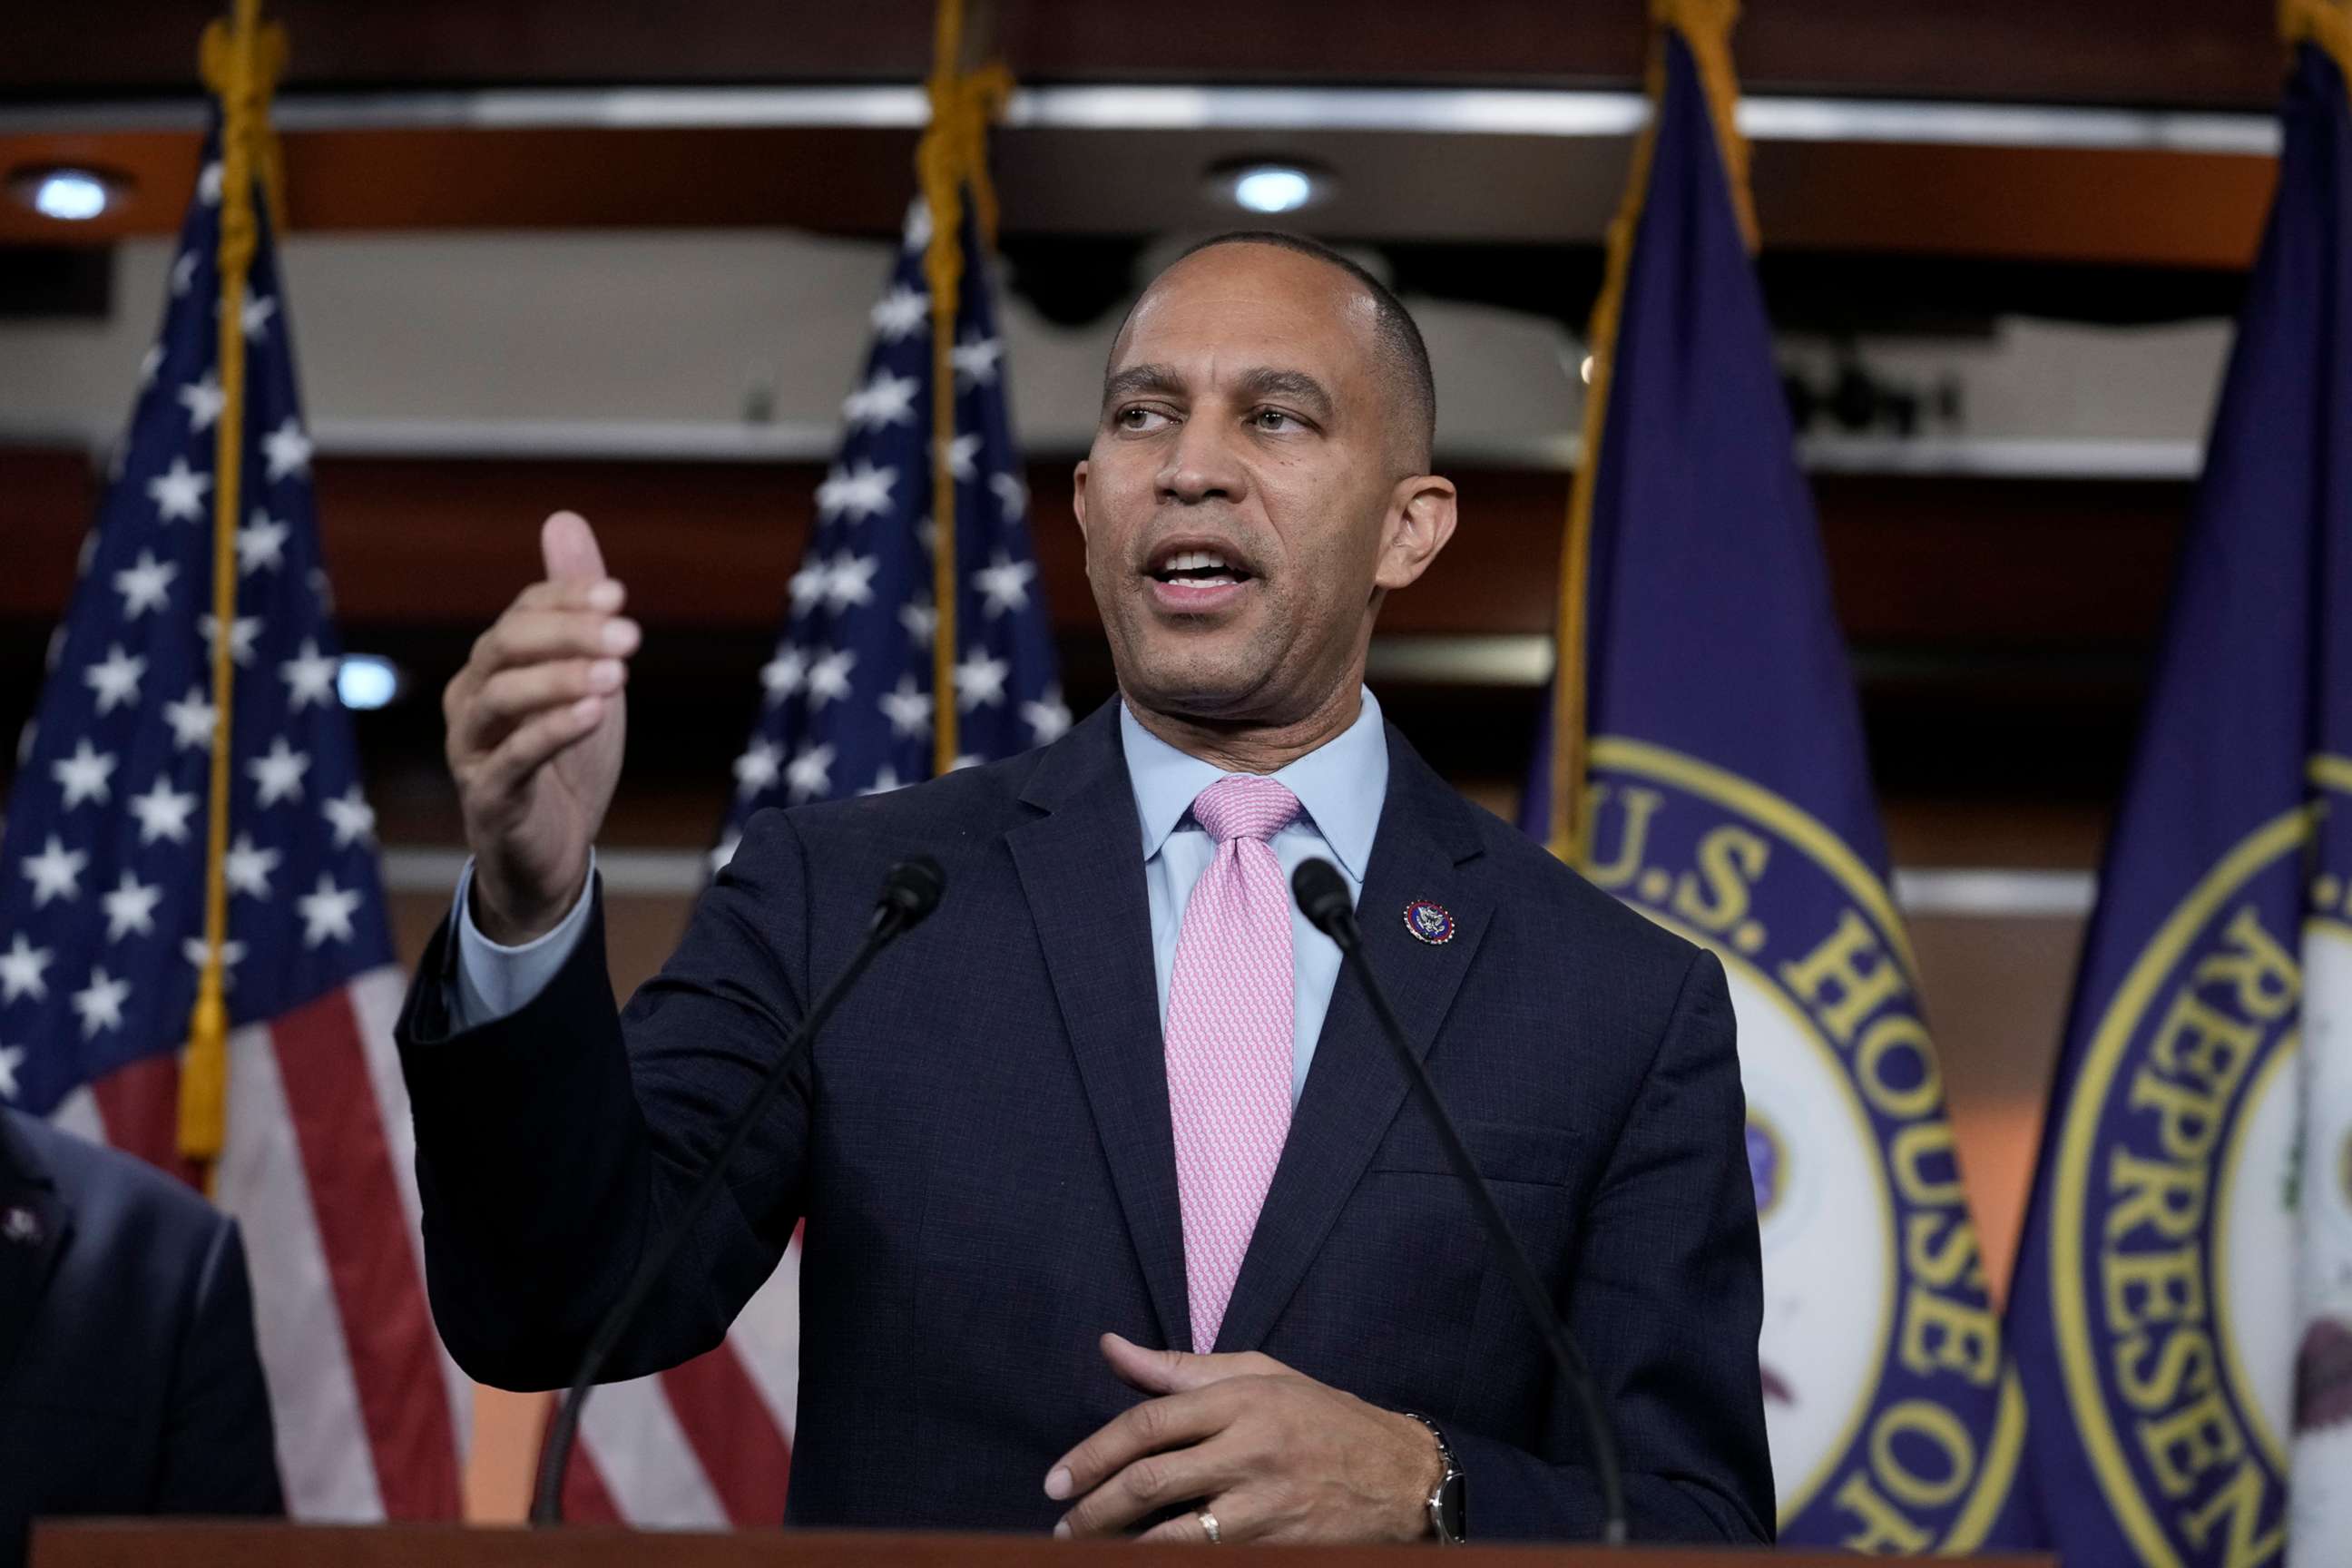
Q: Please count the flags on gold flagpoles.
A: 4